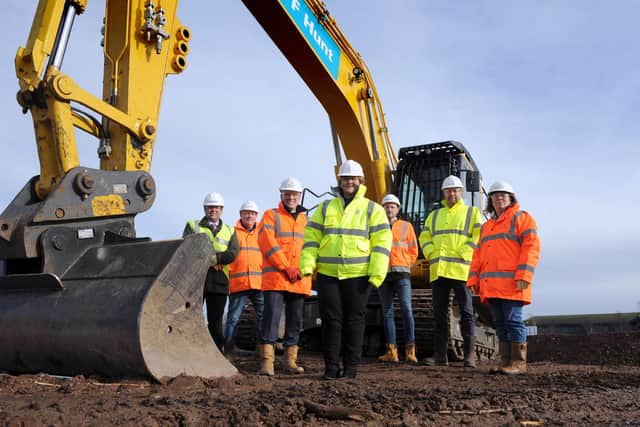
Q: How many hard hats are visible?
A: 7